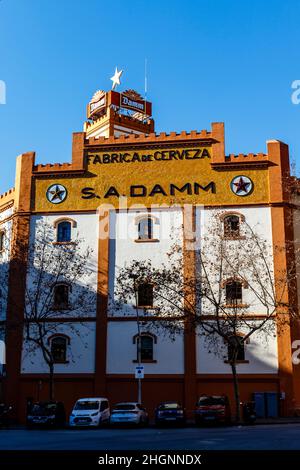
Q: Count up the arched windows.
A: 9